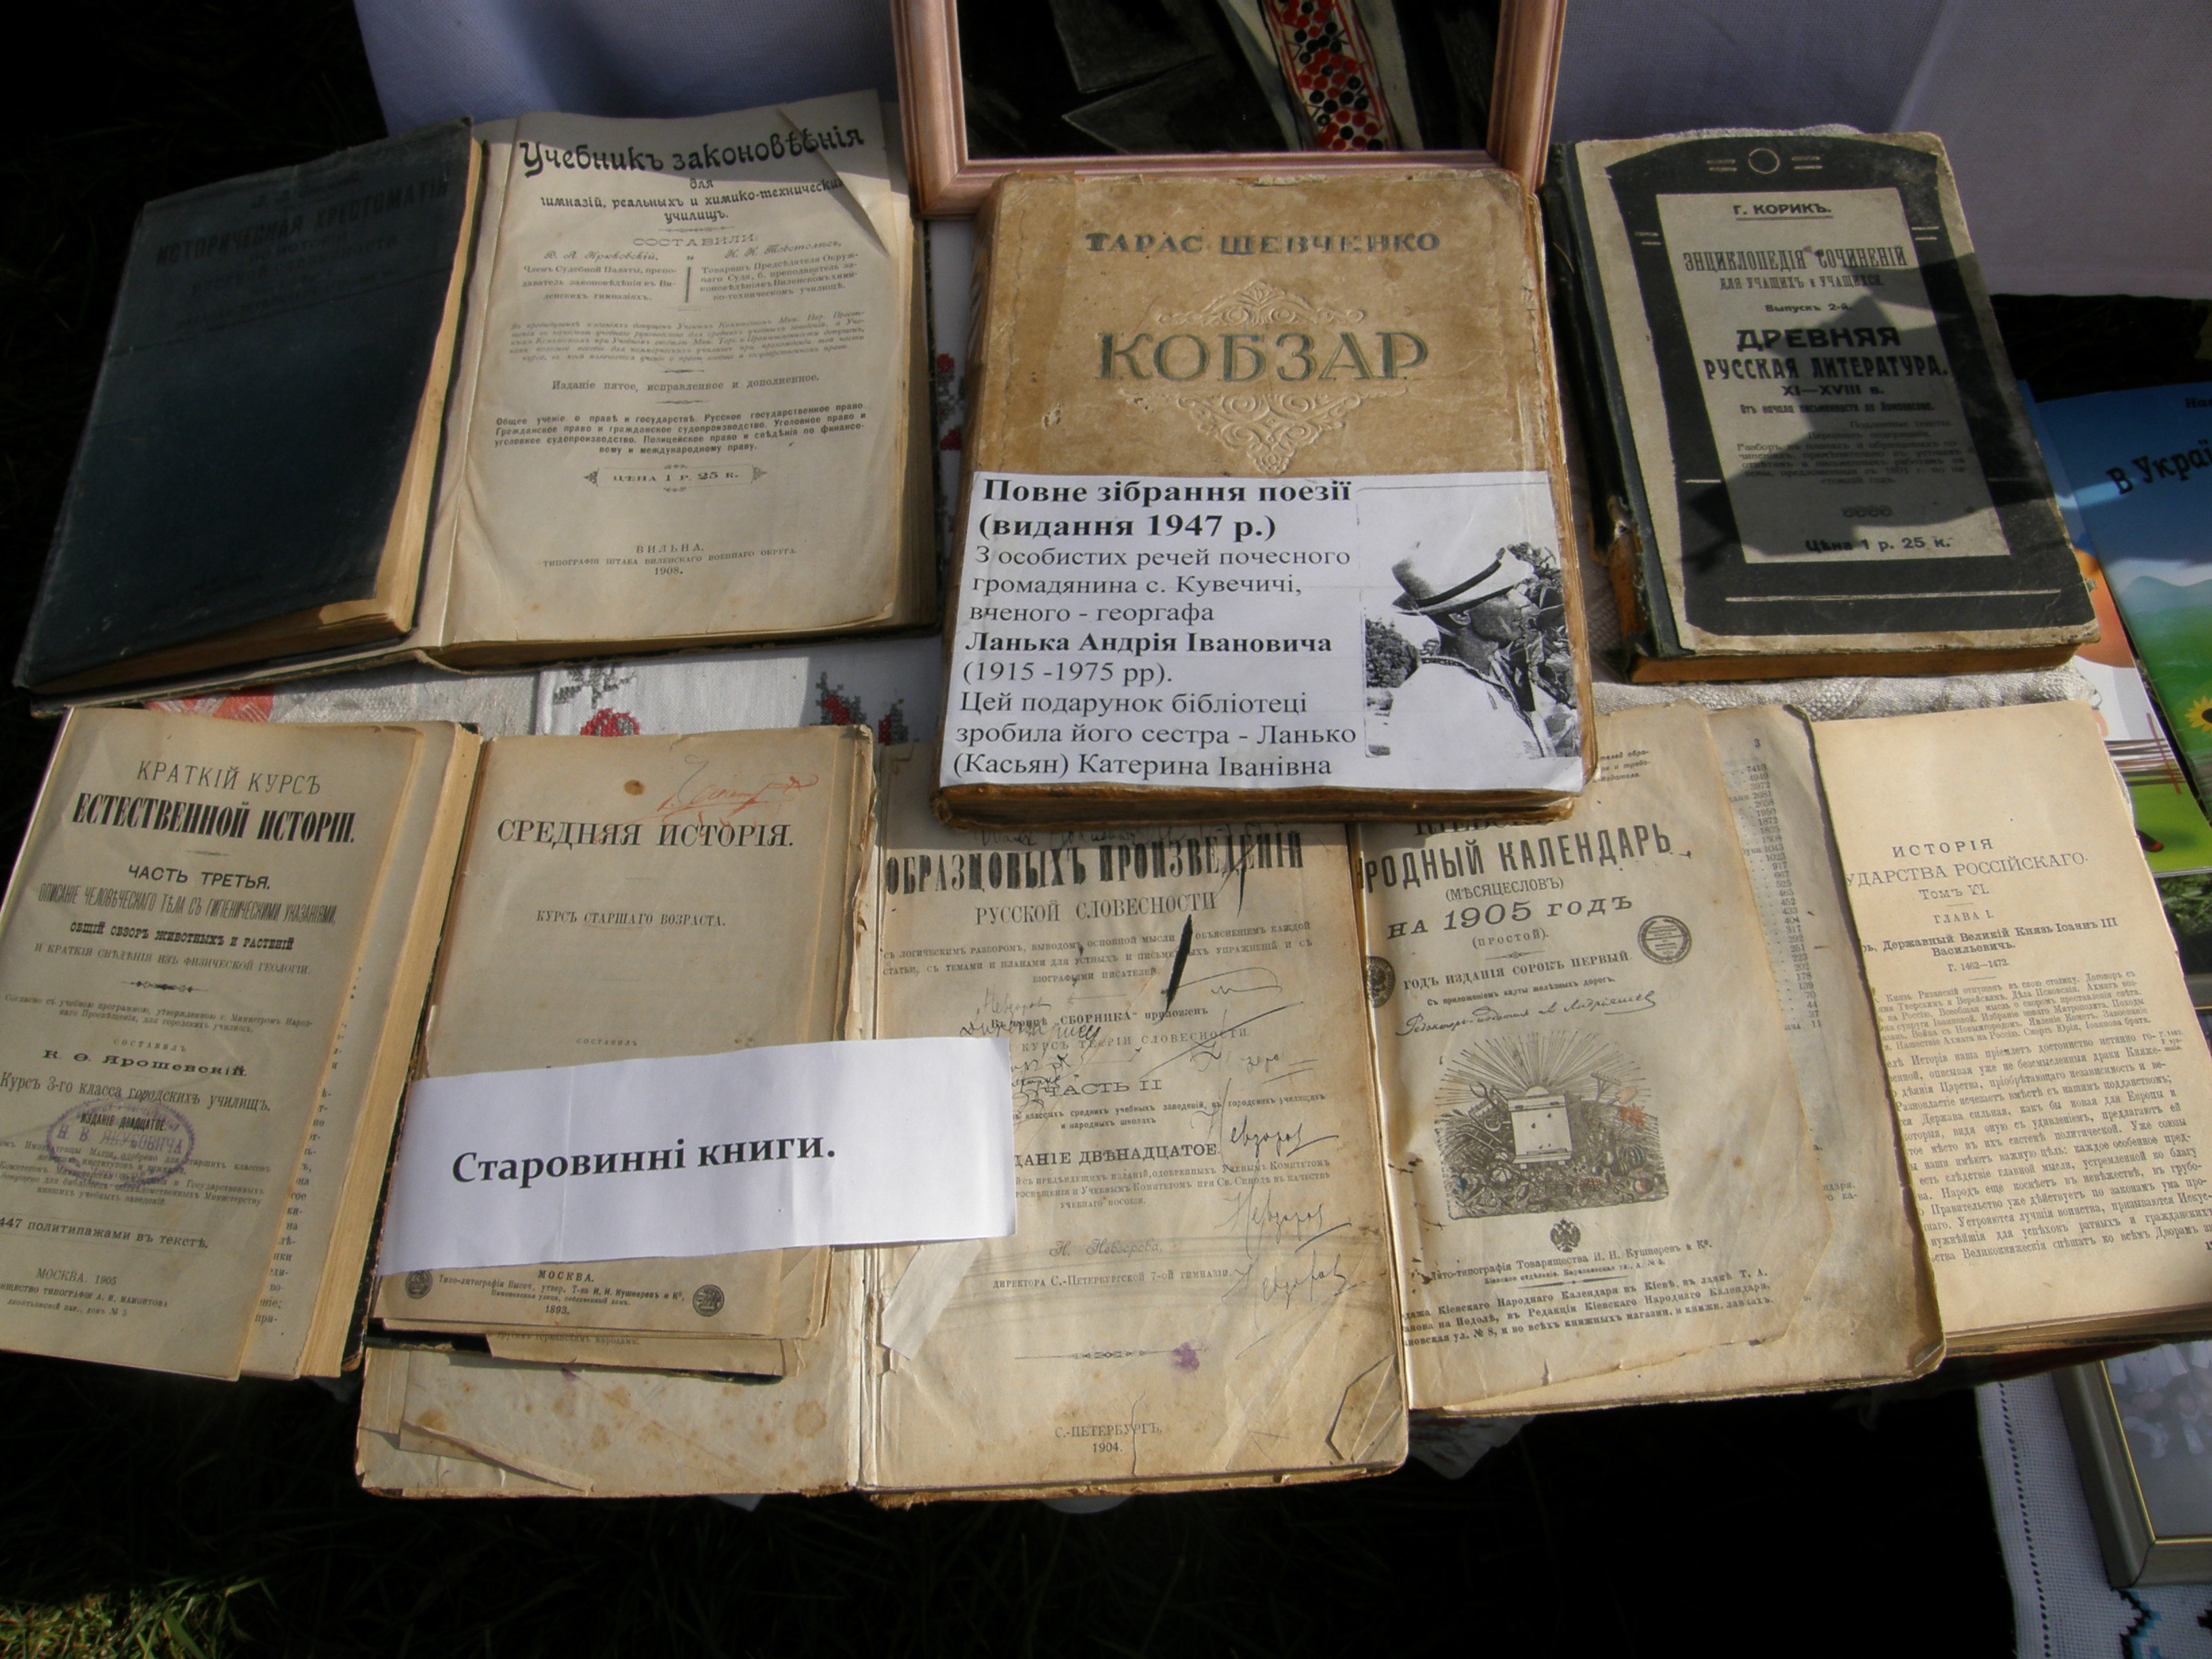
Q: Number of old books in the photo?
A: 9